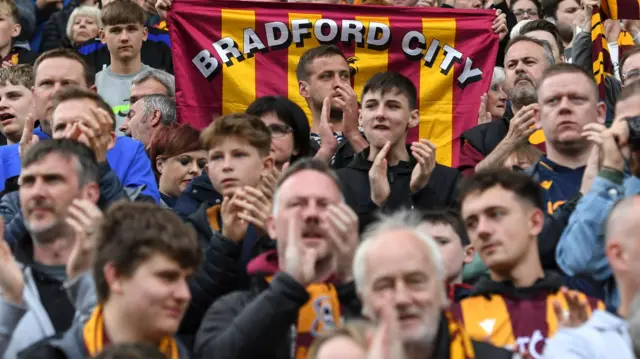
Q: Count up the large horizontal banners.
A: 1